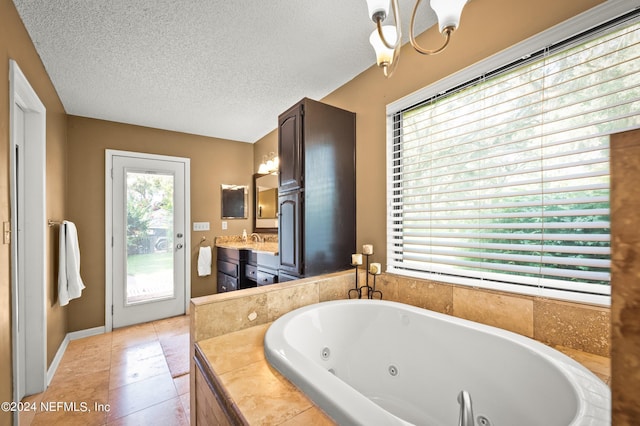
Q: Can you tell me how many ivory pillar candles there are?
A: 3